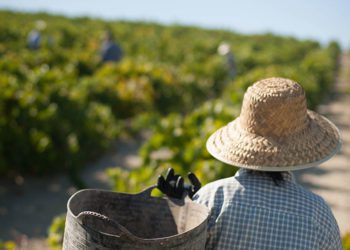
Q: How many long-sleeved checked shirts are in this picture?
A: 1